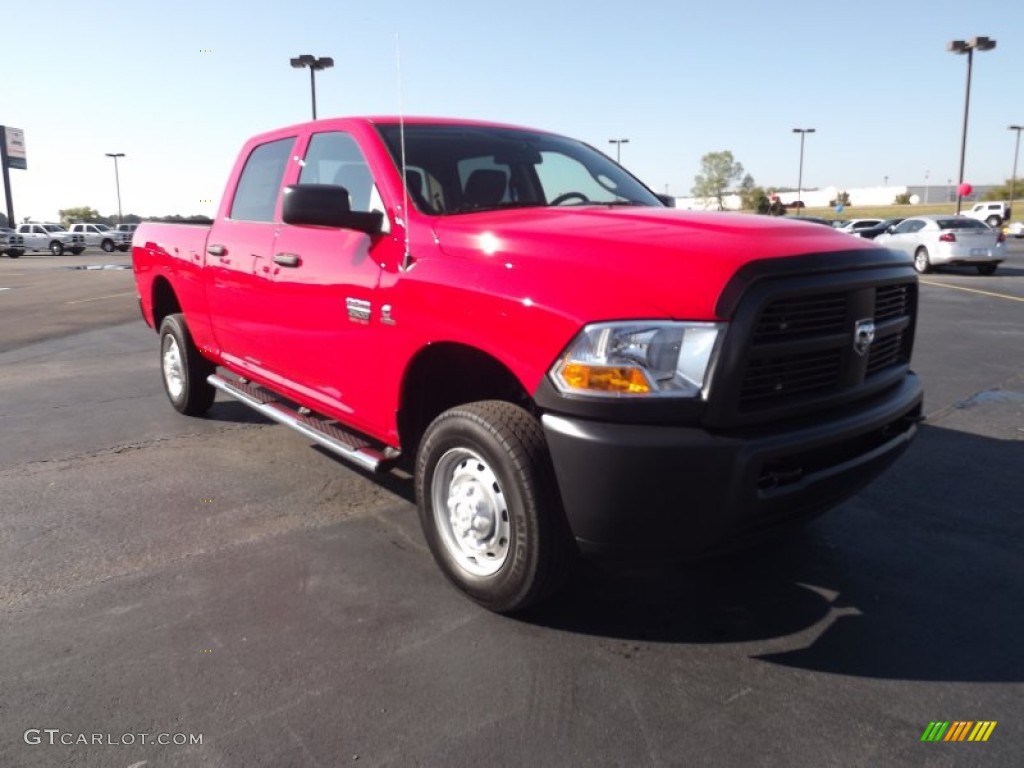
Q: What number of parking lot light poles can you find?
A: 6